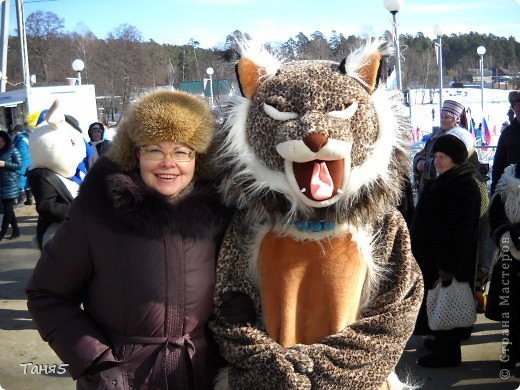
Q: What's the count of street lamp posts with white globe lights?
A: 5